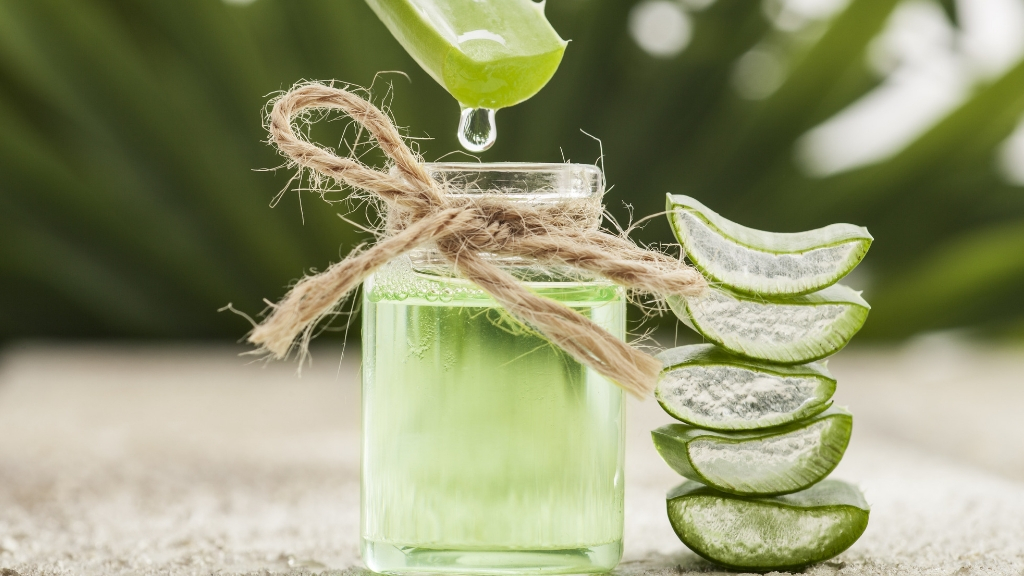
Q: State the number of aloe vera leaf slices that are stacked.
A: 5